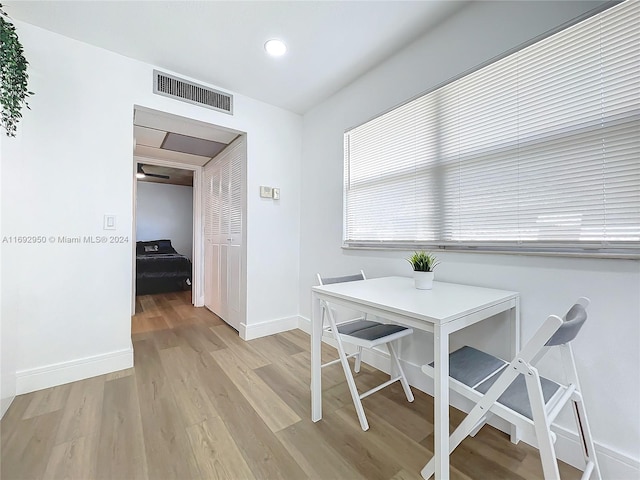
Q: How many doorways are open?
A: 1